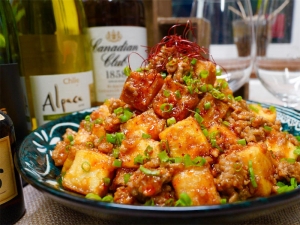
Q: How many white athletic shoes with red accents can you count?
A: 0